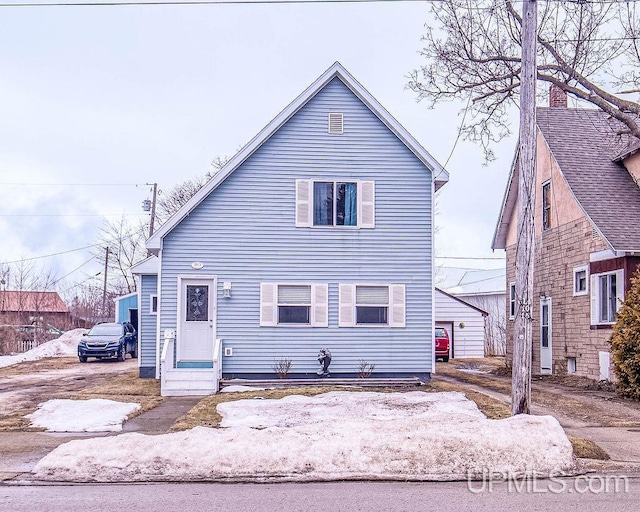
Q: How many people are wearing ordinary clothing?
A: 0